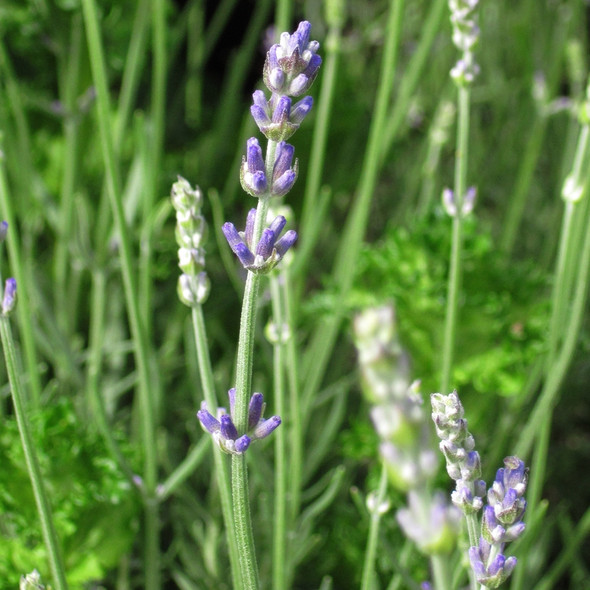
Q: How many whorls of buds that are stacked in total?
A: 5